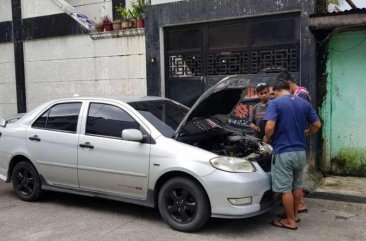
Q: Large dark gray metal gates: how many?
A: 1